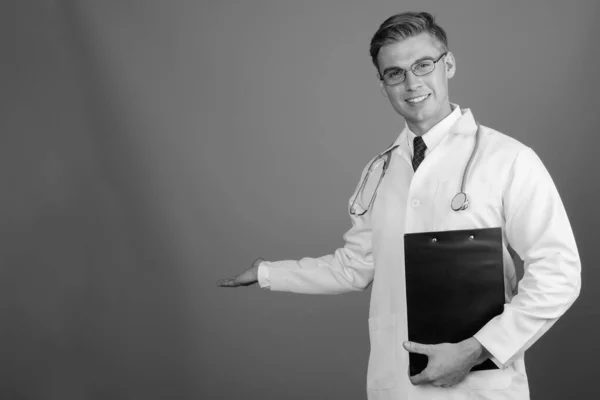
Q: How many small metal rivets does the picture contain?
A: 2